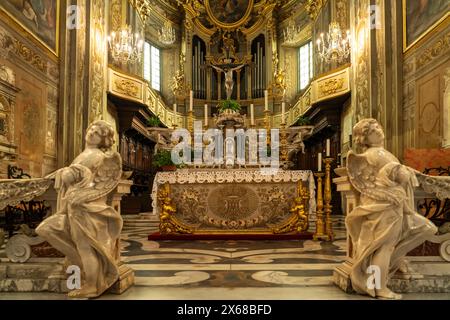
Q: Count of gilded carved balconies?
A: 2